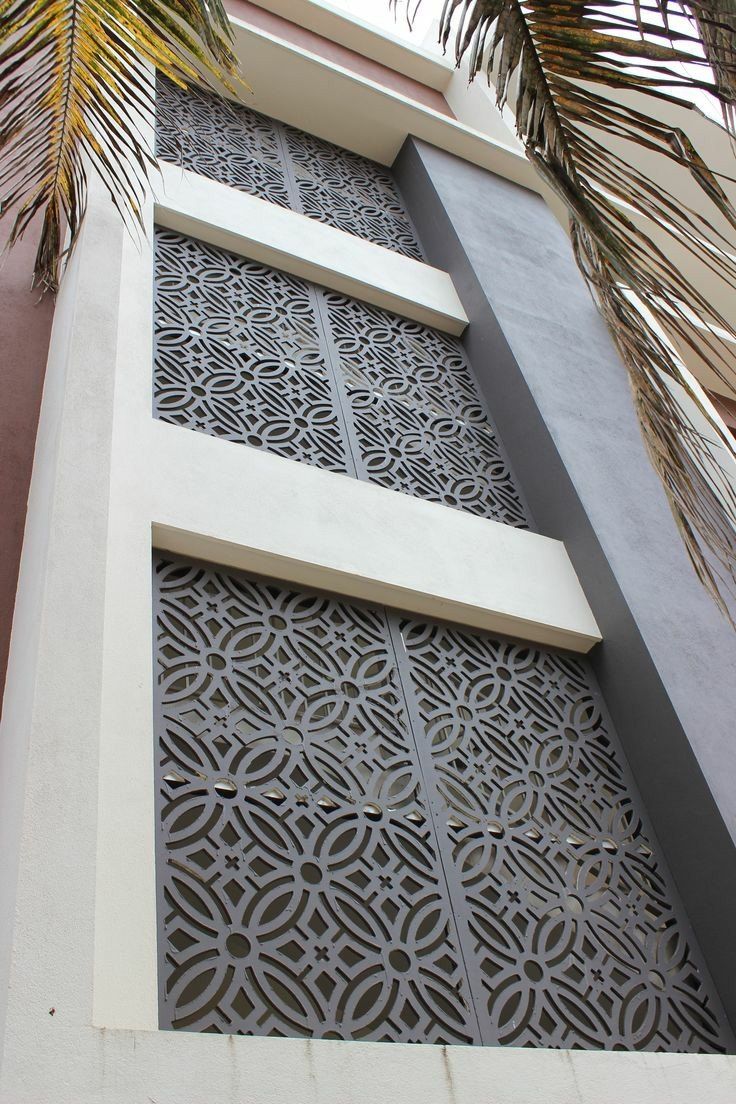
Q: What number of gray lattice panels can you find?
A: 6